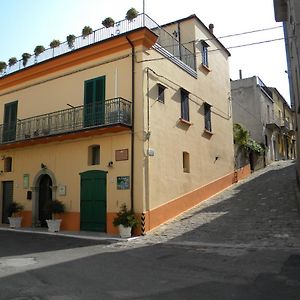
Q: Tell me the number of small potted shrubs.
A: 12